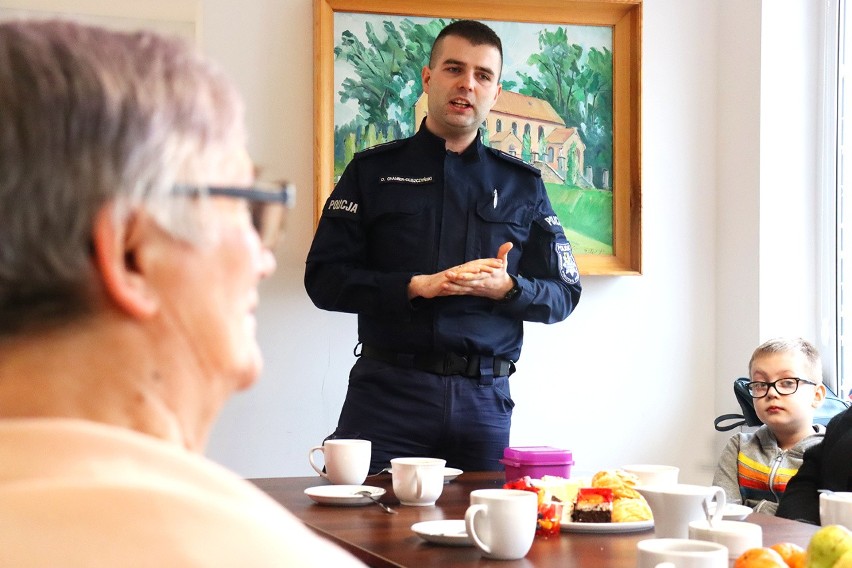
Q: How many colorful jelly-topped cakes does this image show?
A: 1